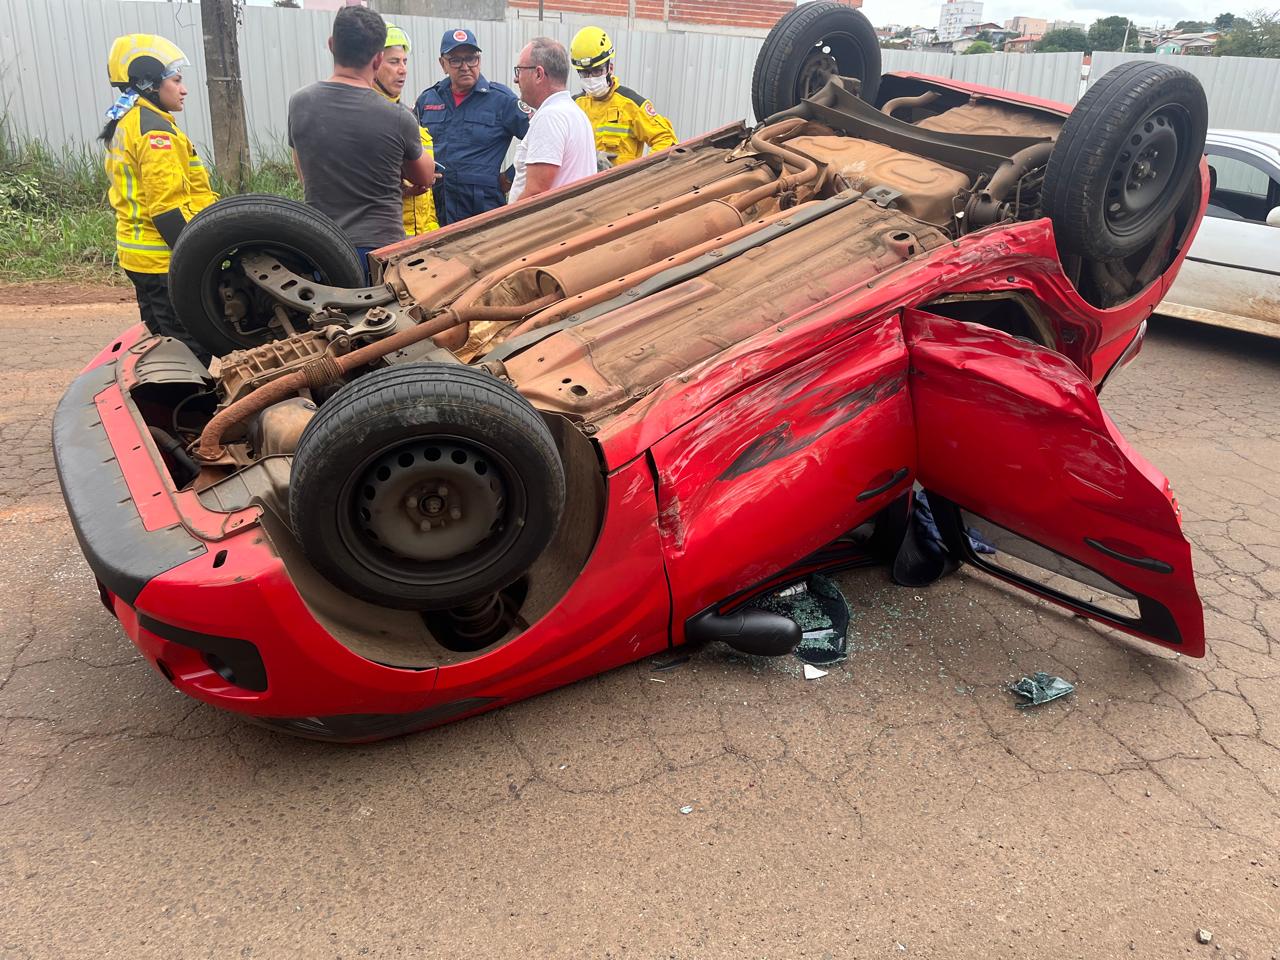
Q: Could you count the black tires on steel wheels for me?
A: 4